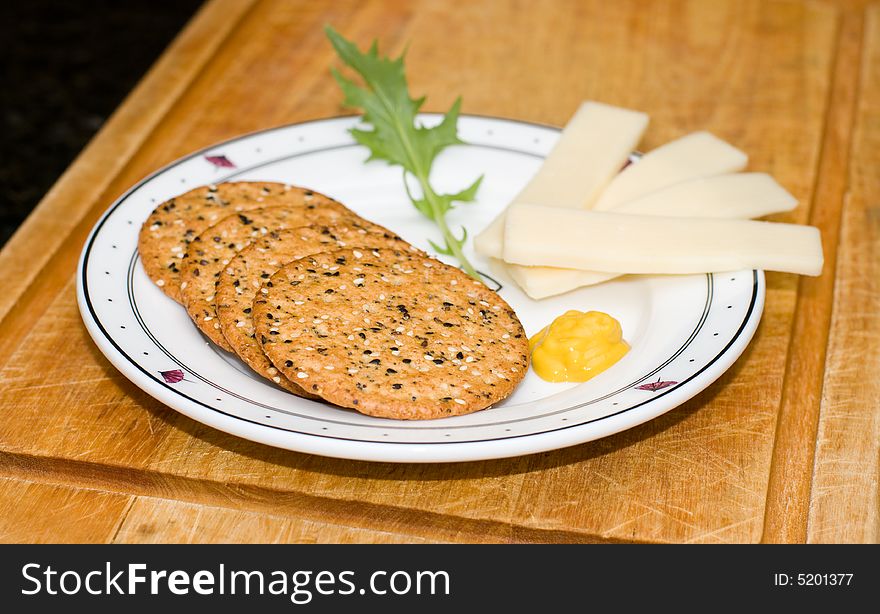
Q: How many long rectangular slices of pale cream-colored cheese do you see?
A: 4